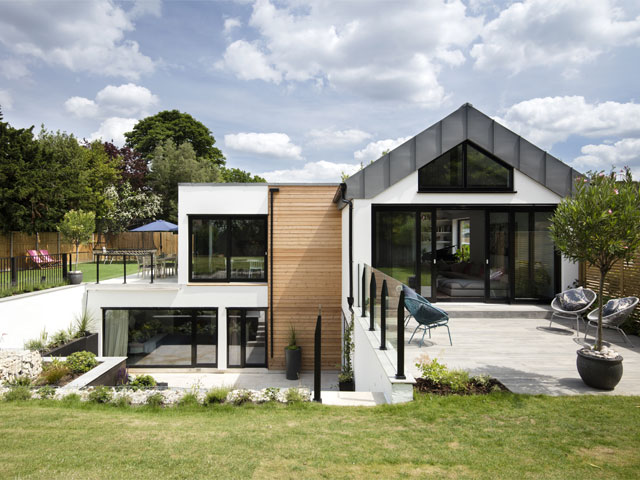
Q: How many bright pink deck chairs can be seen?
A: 2